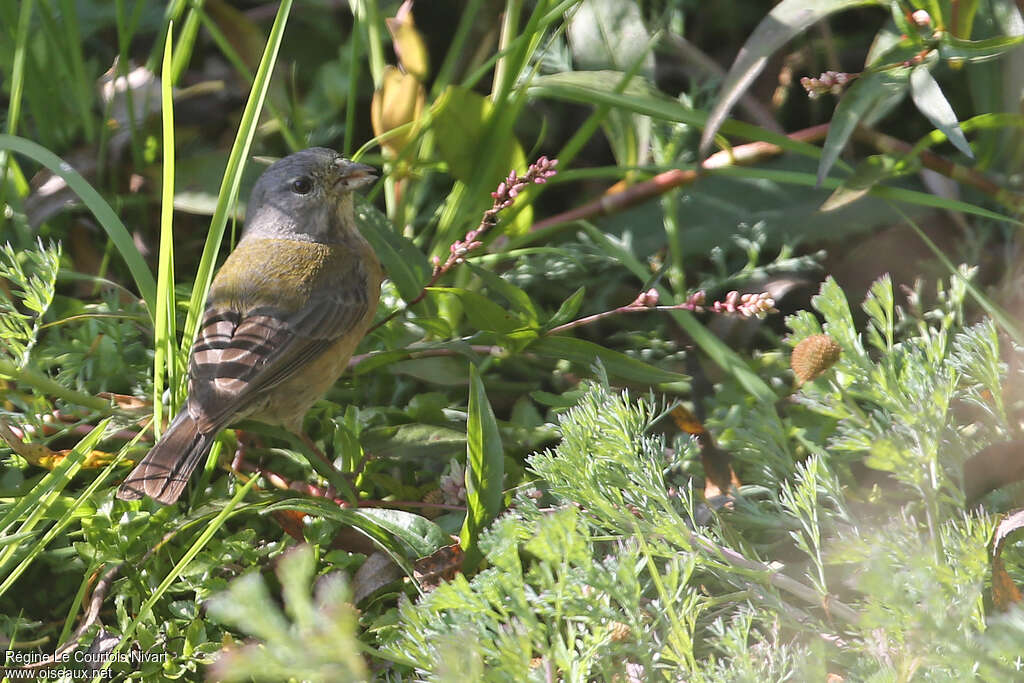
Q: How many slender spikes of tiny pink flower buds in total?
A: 3